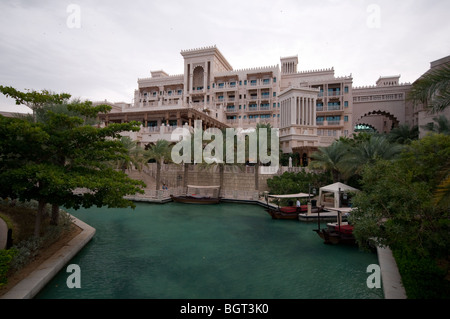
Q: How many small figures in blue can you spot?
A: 2